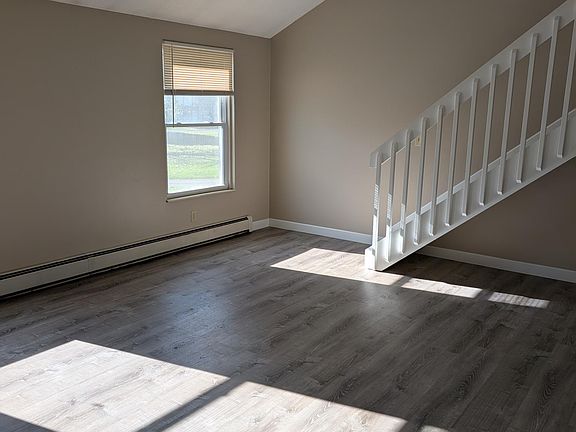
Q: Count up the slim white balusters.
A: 12